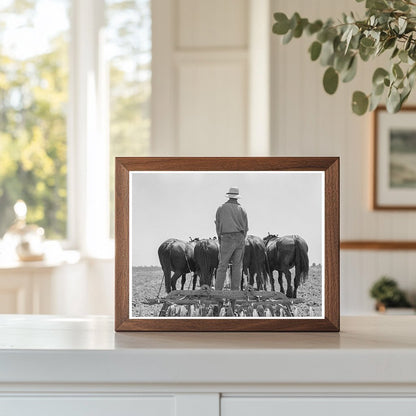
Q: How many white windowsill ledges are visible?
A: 1